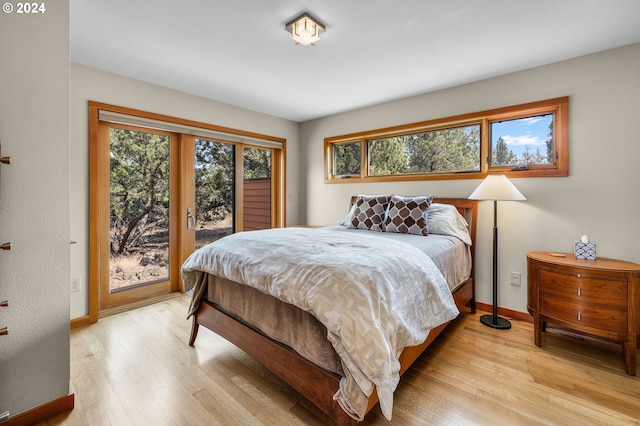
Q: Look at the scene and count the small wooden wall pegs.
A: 4